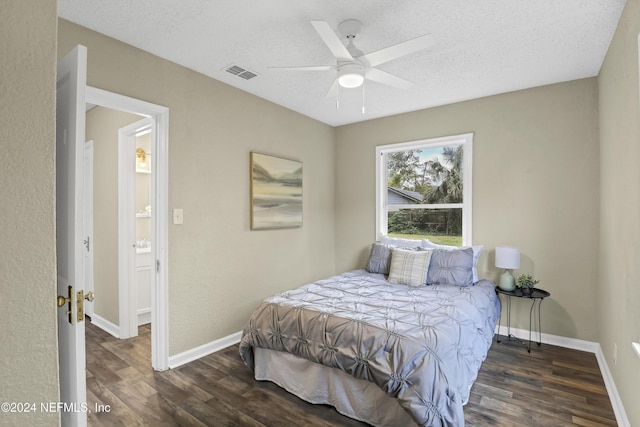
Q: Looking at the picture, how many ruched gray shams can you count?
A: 2